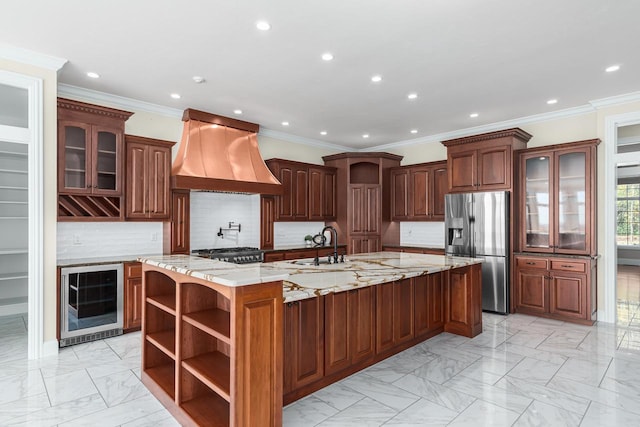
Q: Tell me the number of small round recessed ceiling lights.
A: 14